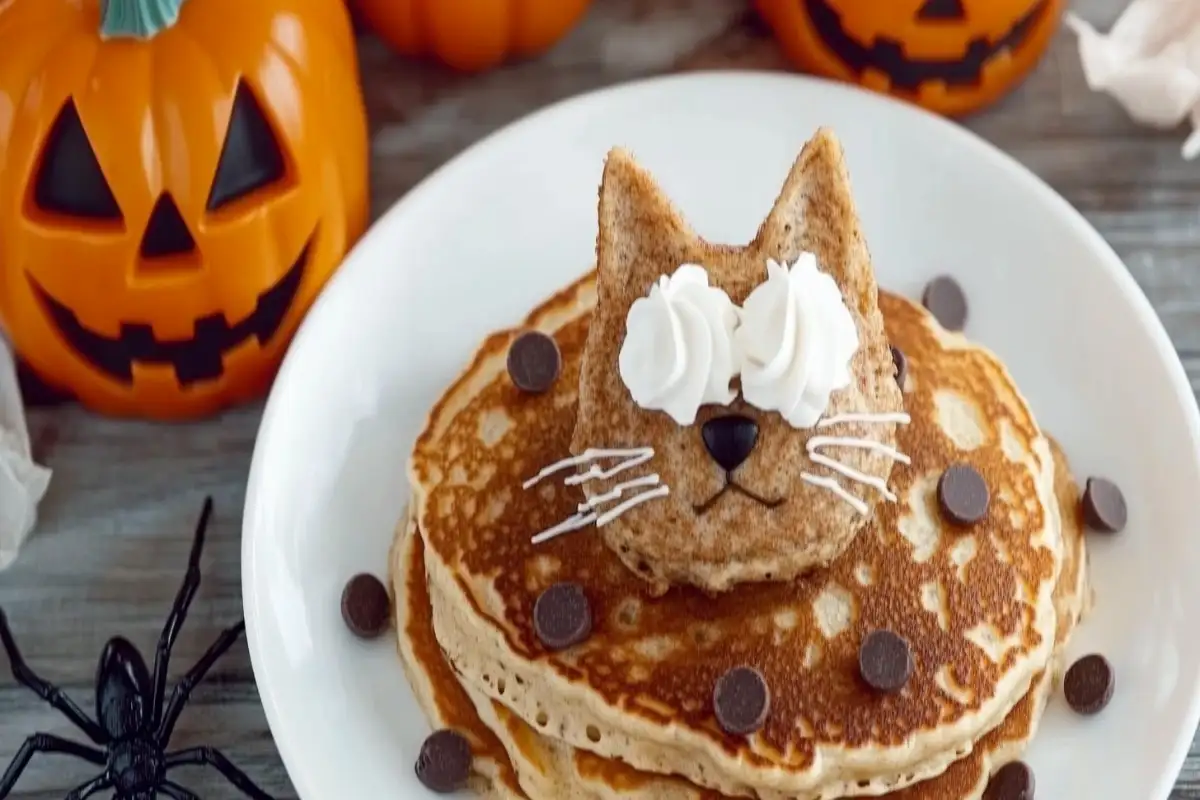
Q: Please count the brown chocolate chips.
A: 12